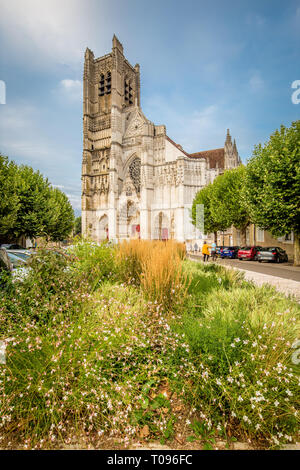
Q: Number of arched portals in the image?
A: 3